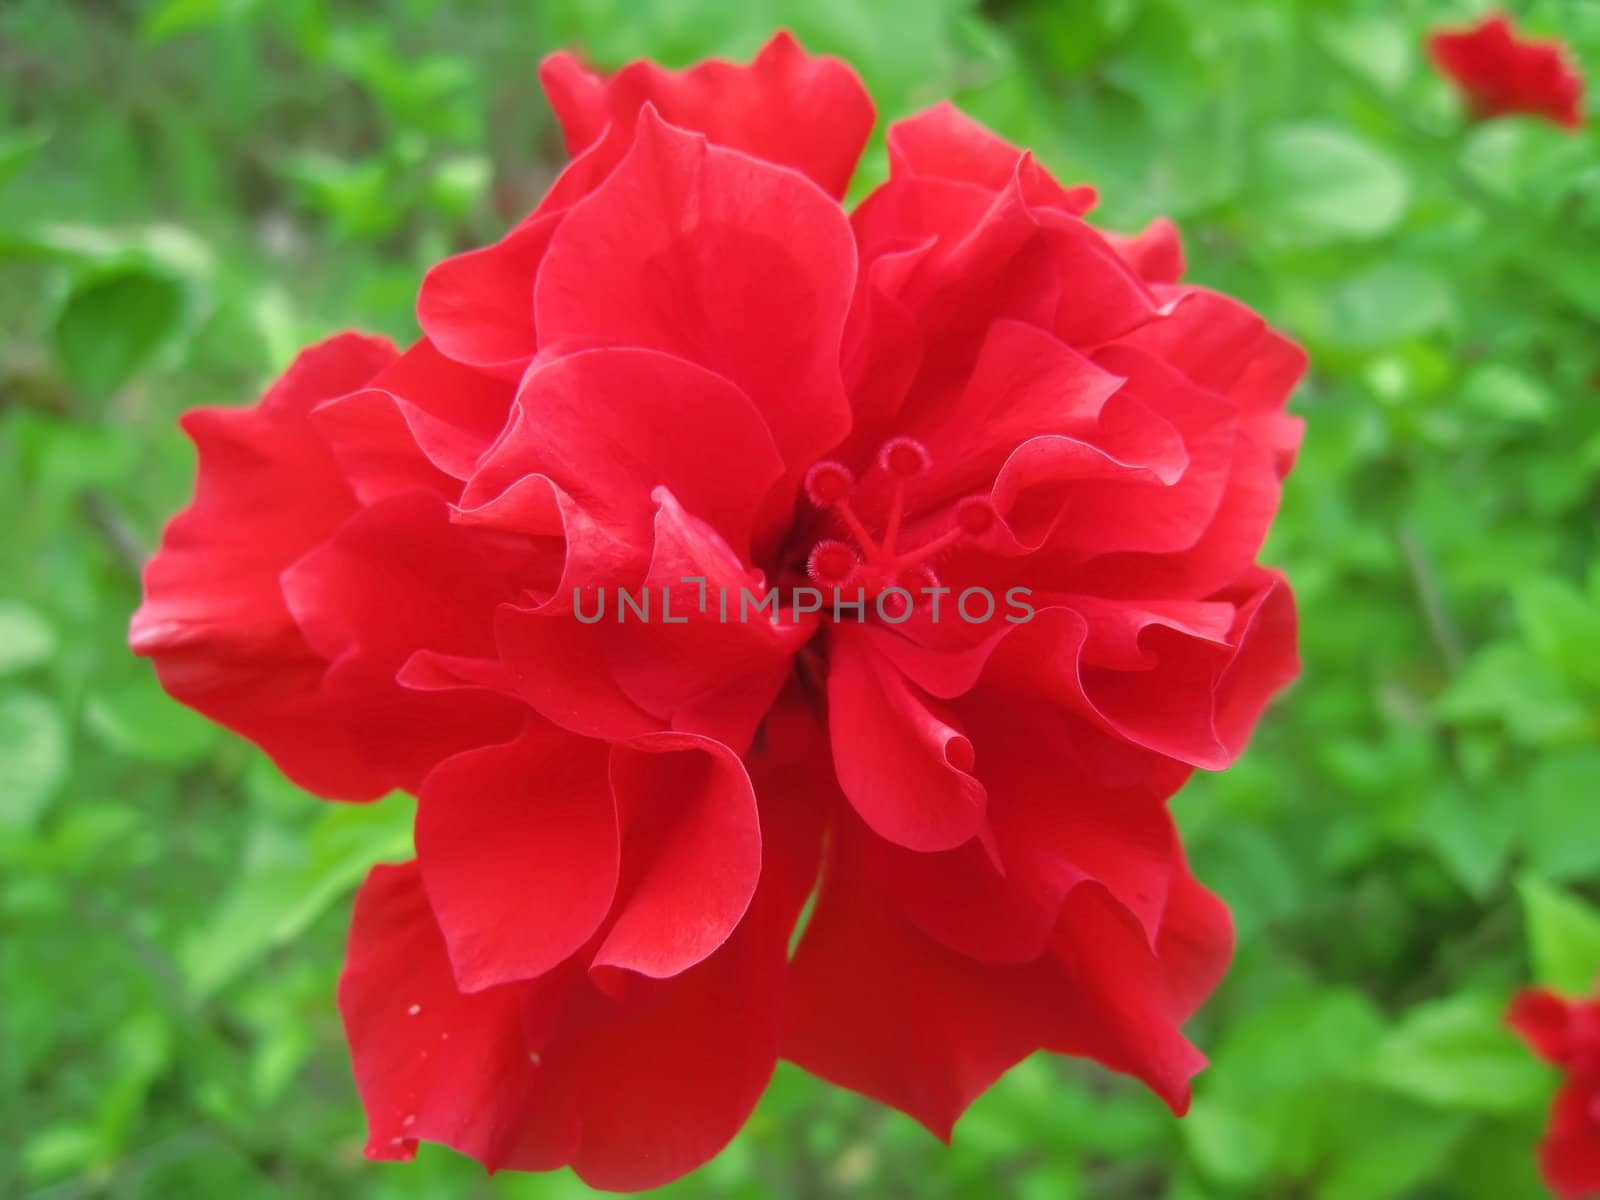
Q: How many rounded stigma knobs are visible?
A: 5